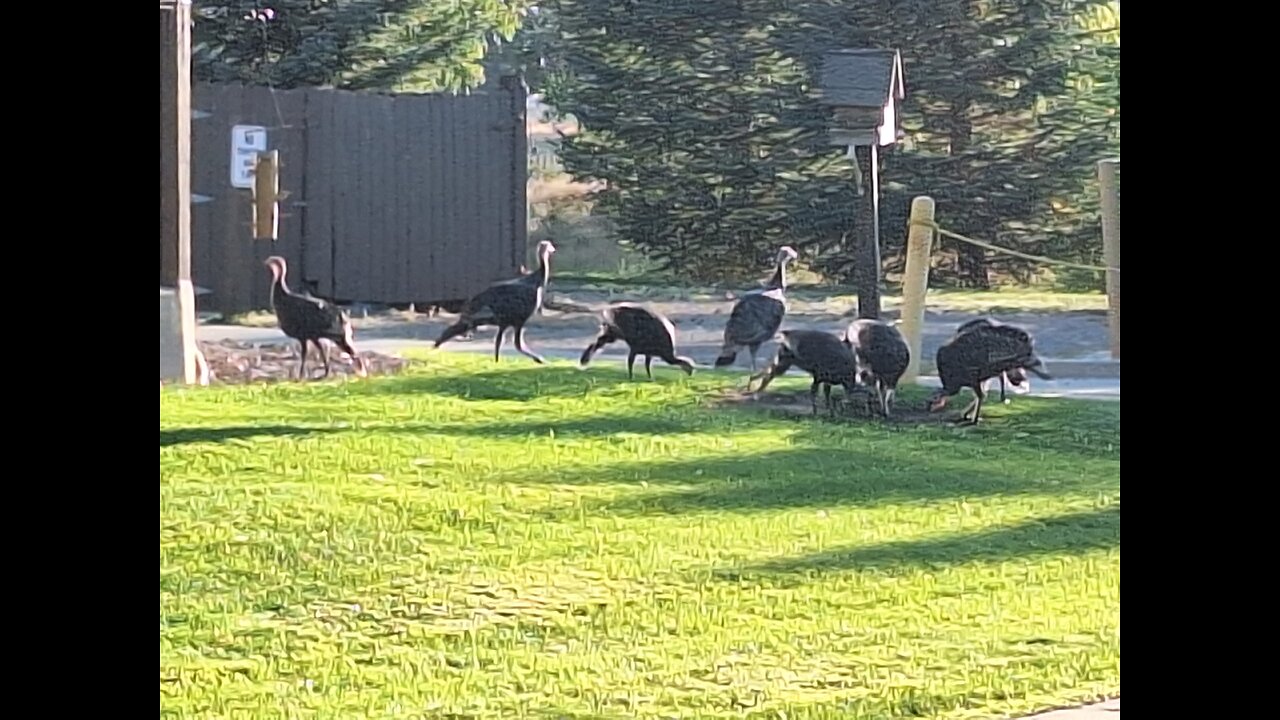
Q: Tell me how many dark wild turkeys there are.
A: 8